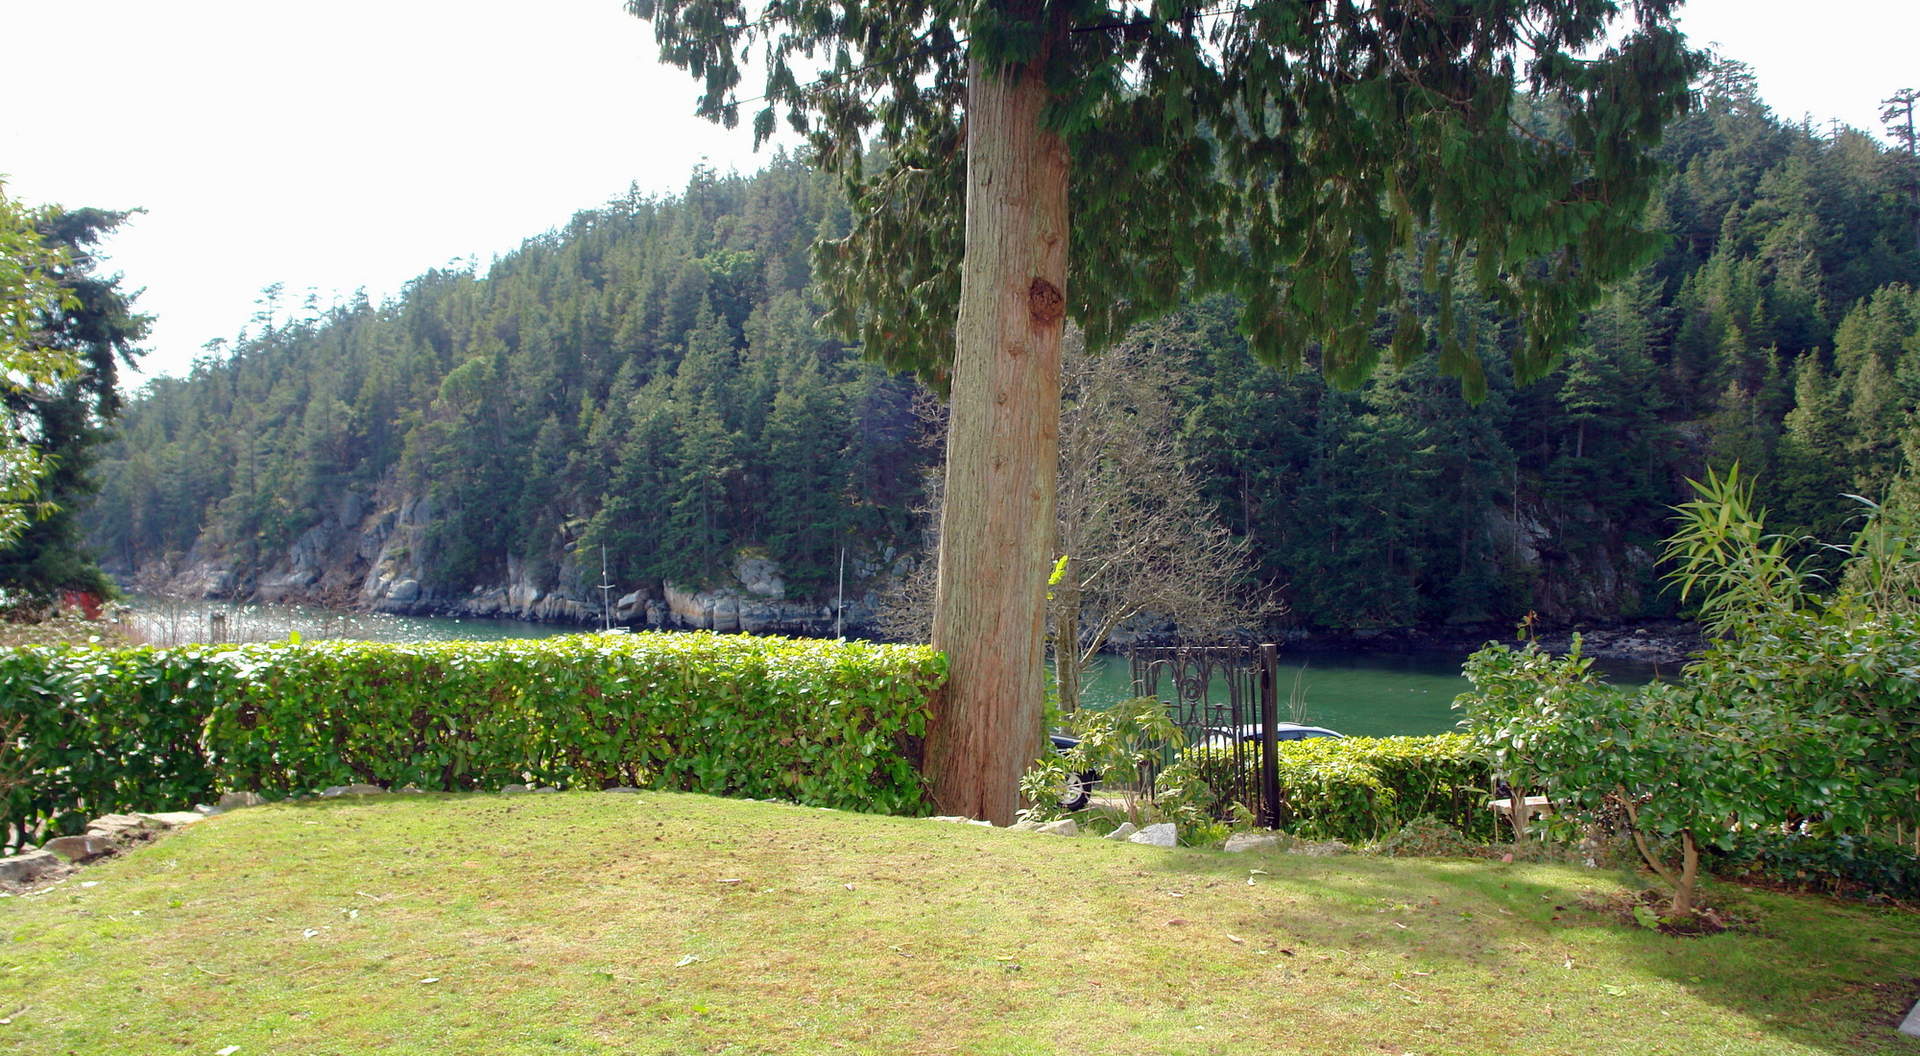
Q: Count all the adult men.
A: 0